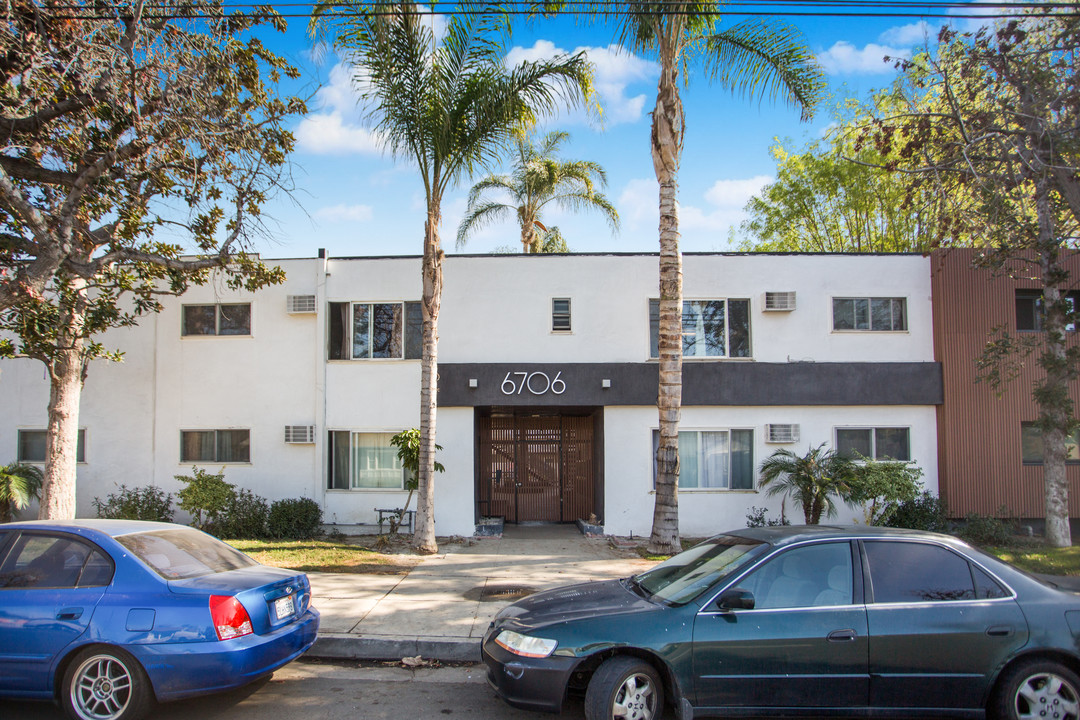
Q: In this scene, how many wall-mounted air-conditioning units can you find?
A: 4